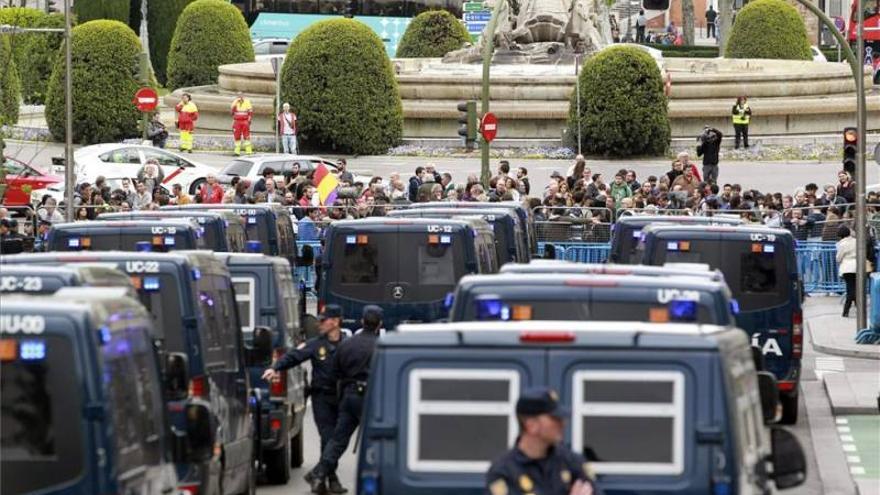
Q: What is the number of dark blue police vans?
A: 15